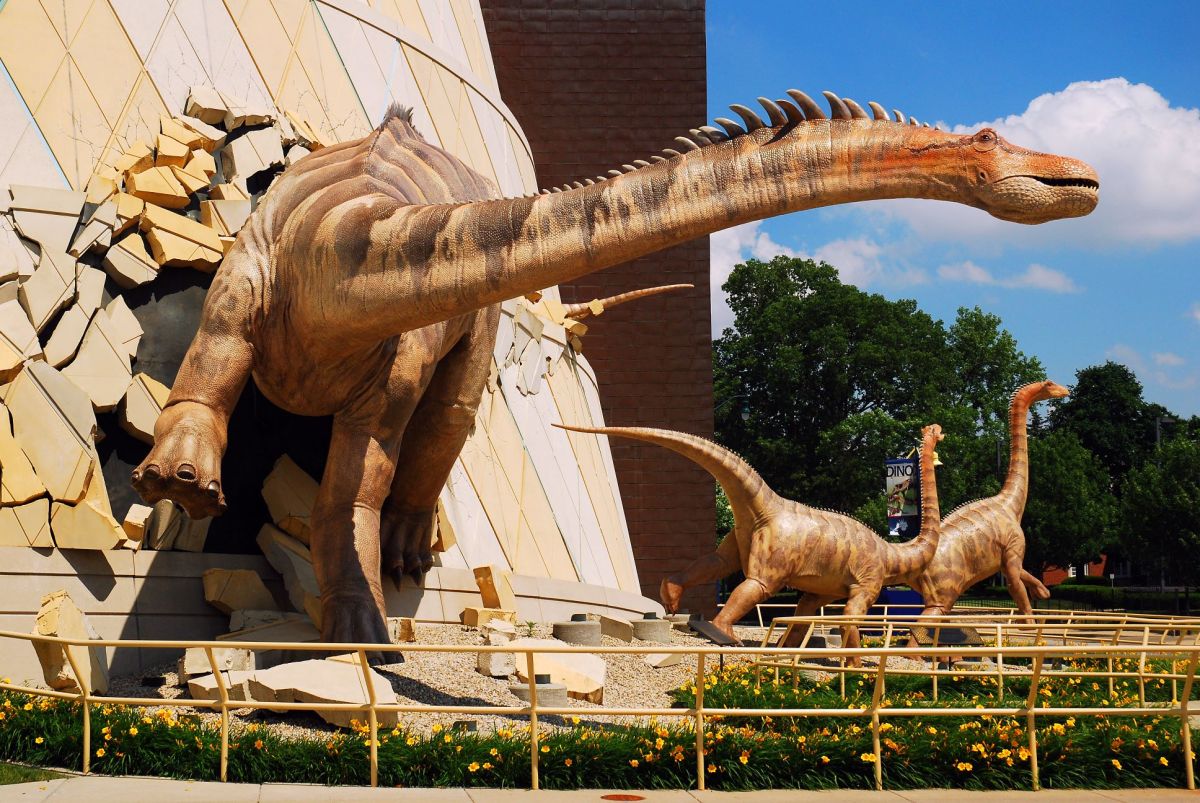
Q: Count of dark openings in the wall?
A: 1